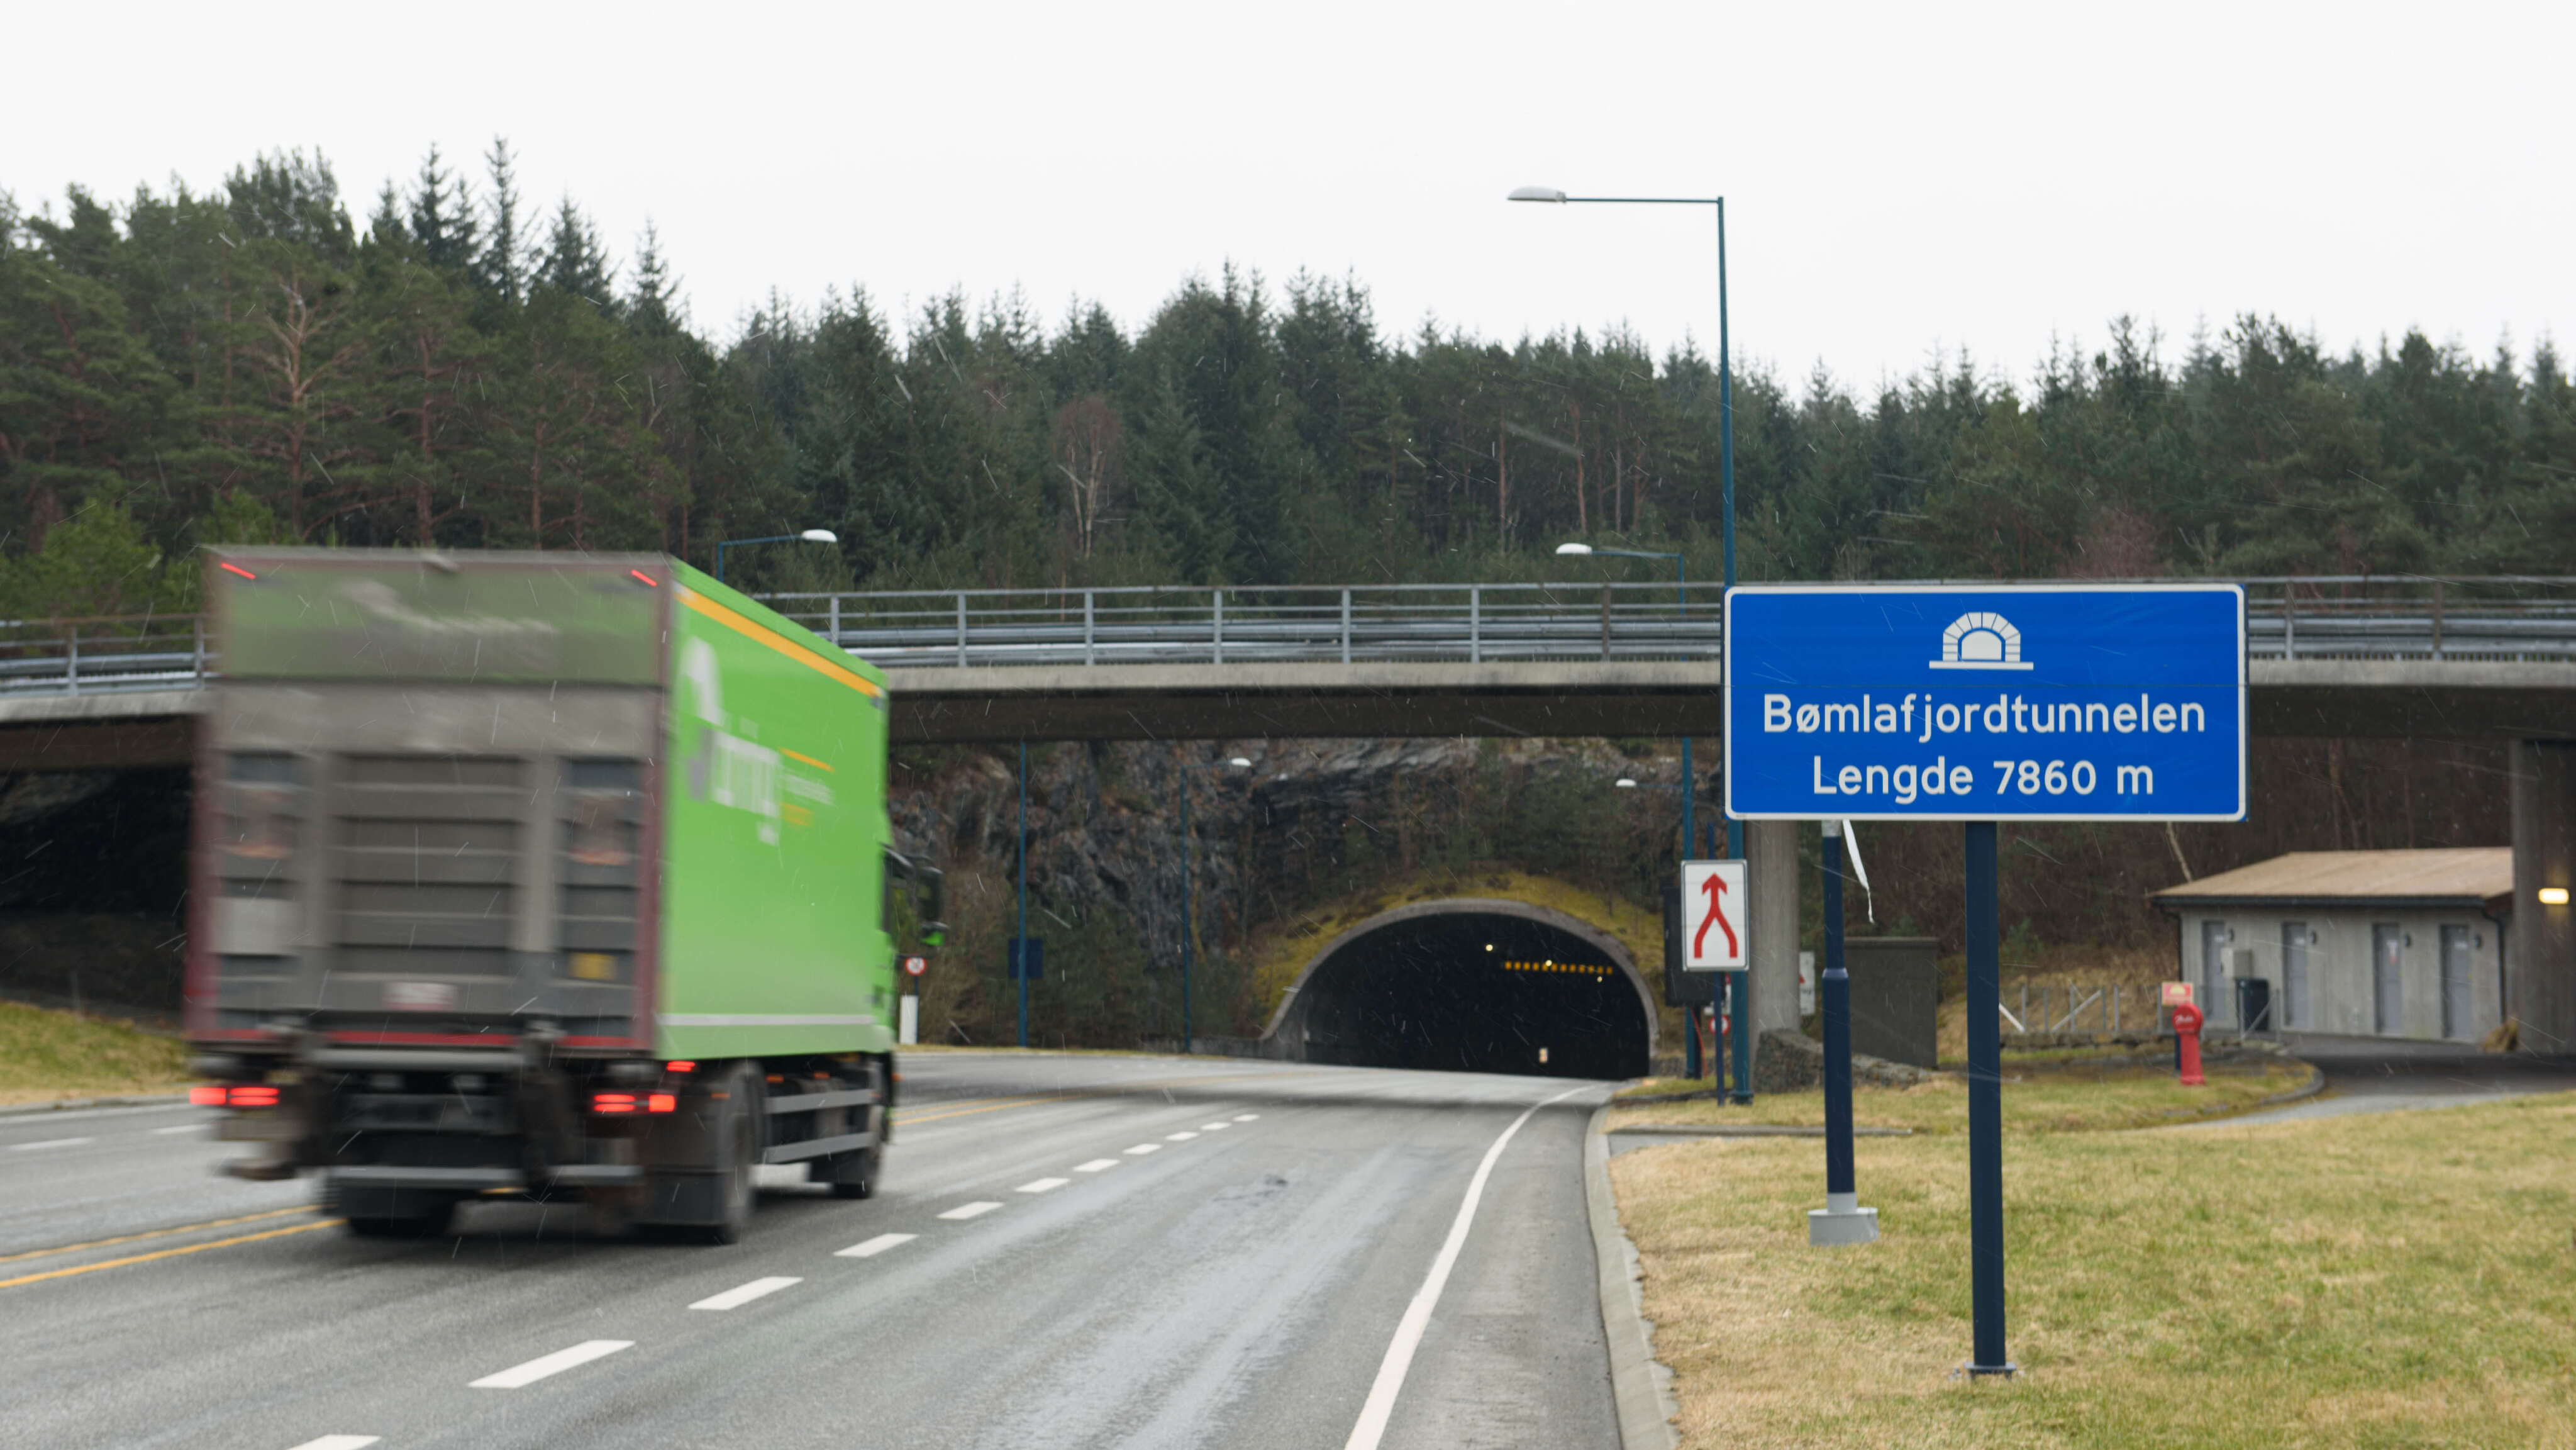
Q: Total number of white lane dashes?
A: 13